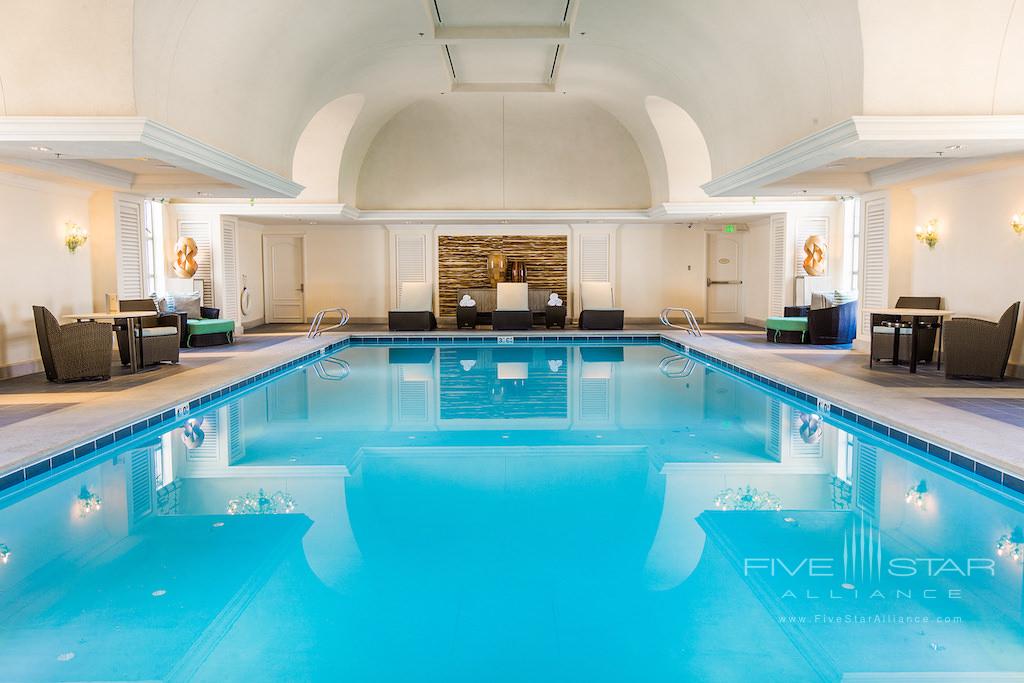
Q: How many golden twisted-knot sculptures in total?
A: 2